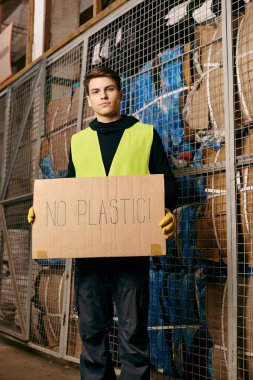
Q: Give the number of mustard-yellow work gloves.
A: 2